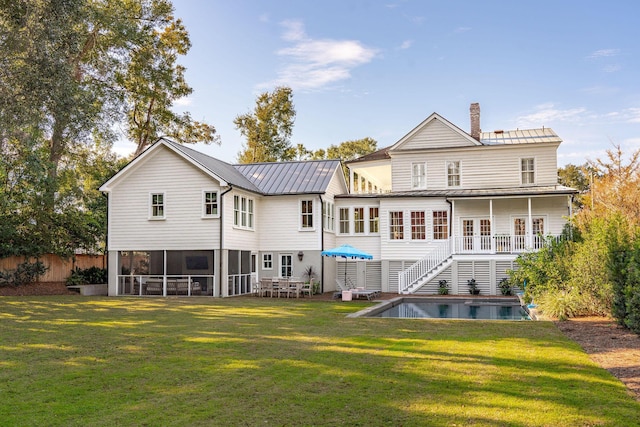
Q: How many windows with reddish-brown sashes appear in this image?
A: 3